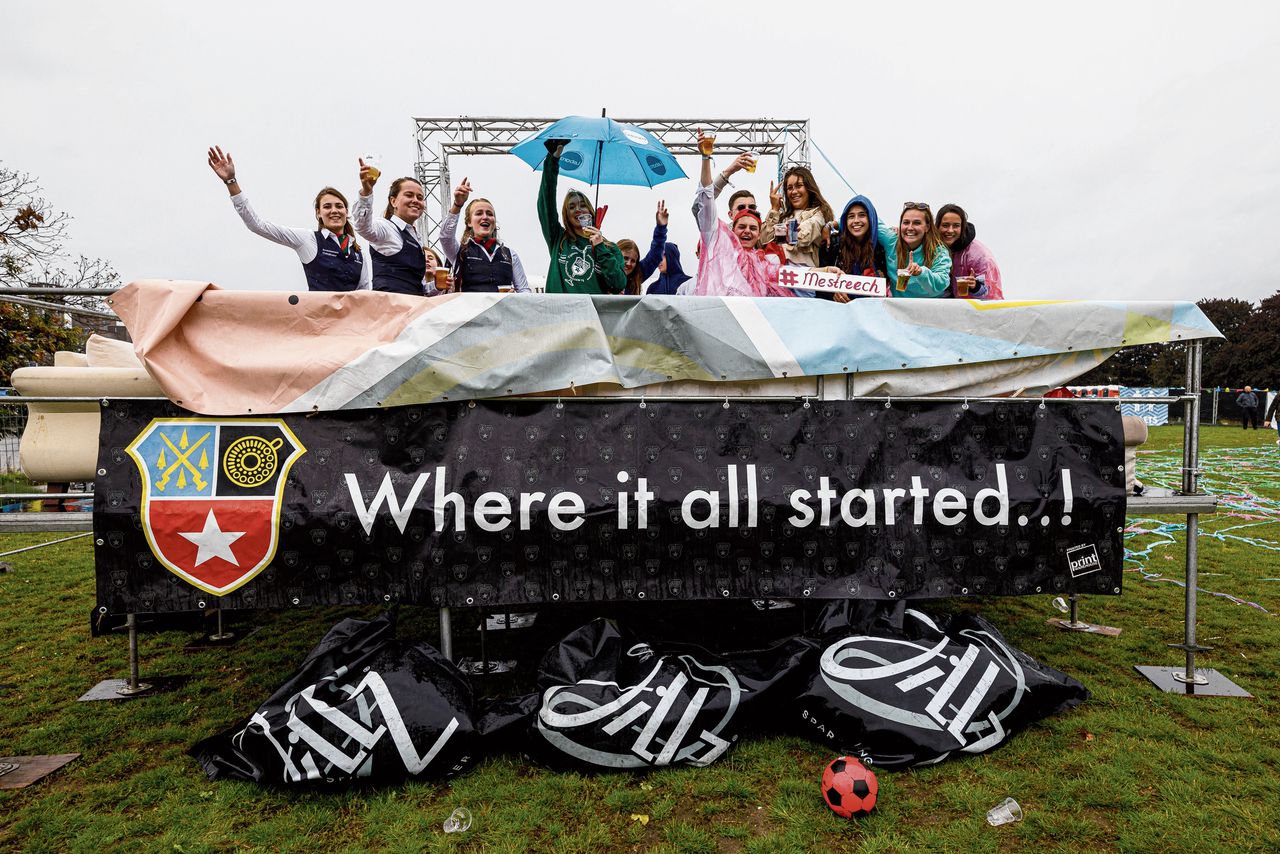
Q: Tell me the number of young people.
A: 13